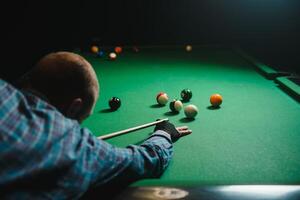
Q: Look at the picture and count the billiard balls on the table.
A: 12